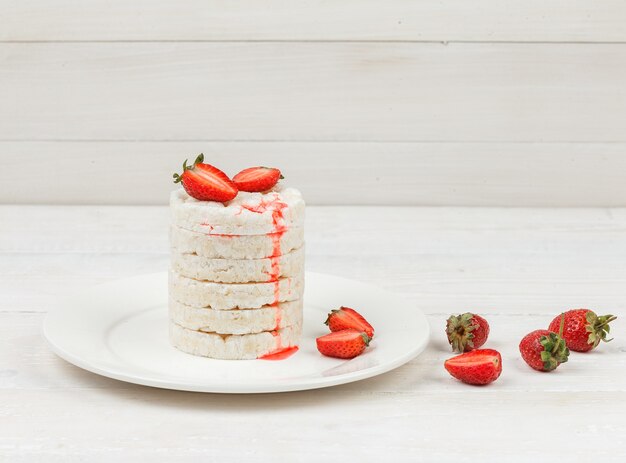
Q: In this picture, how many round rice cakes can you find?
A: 6